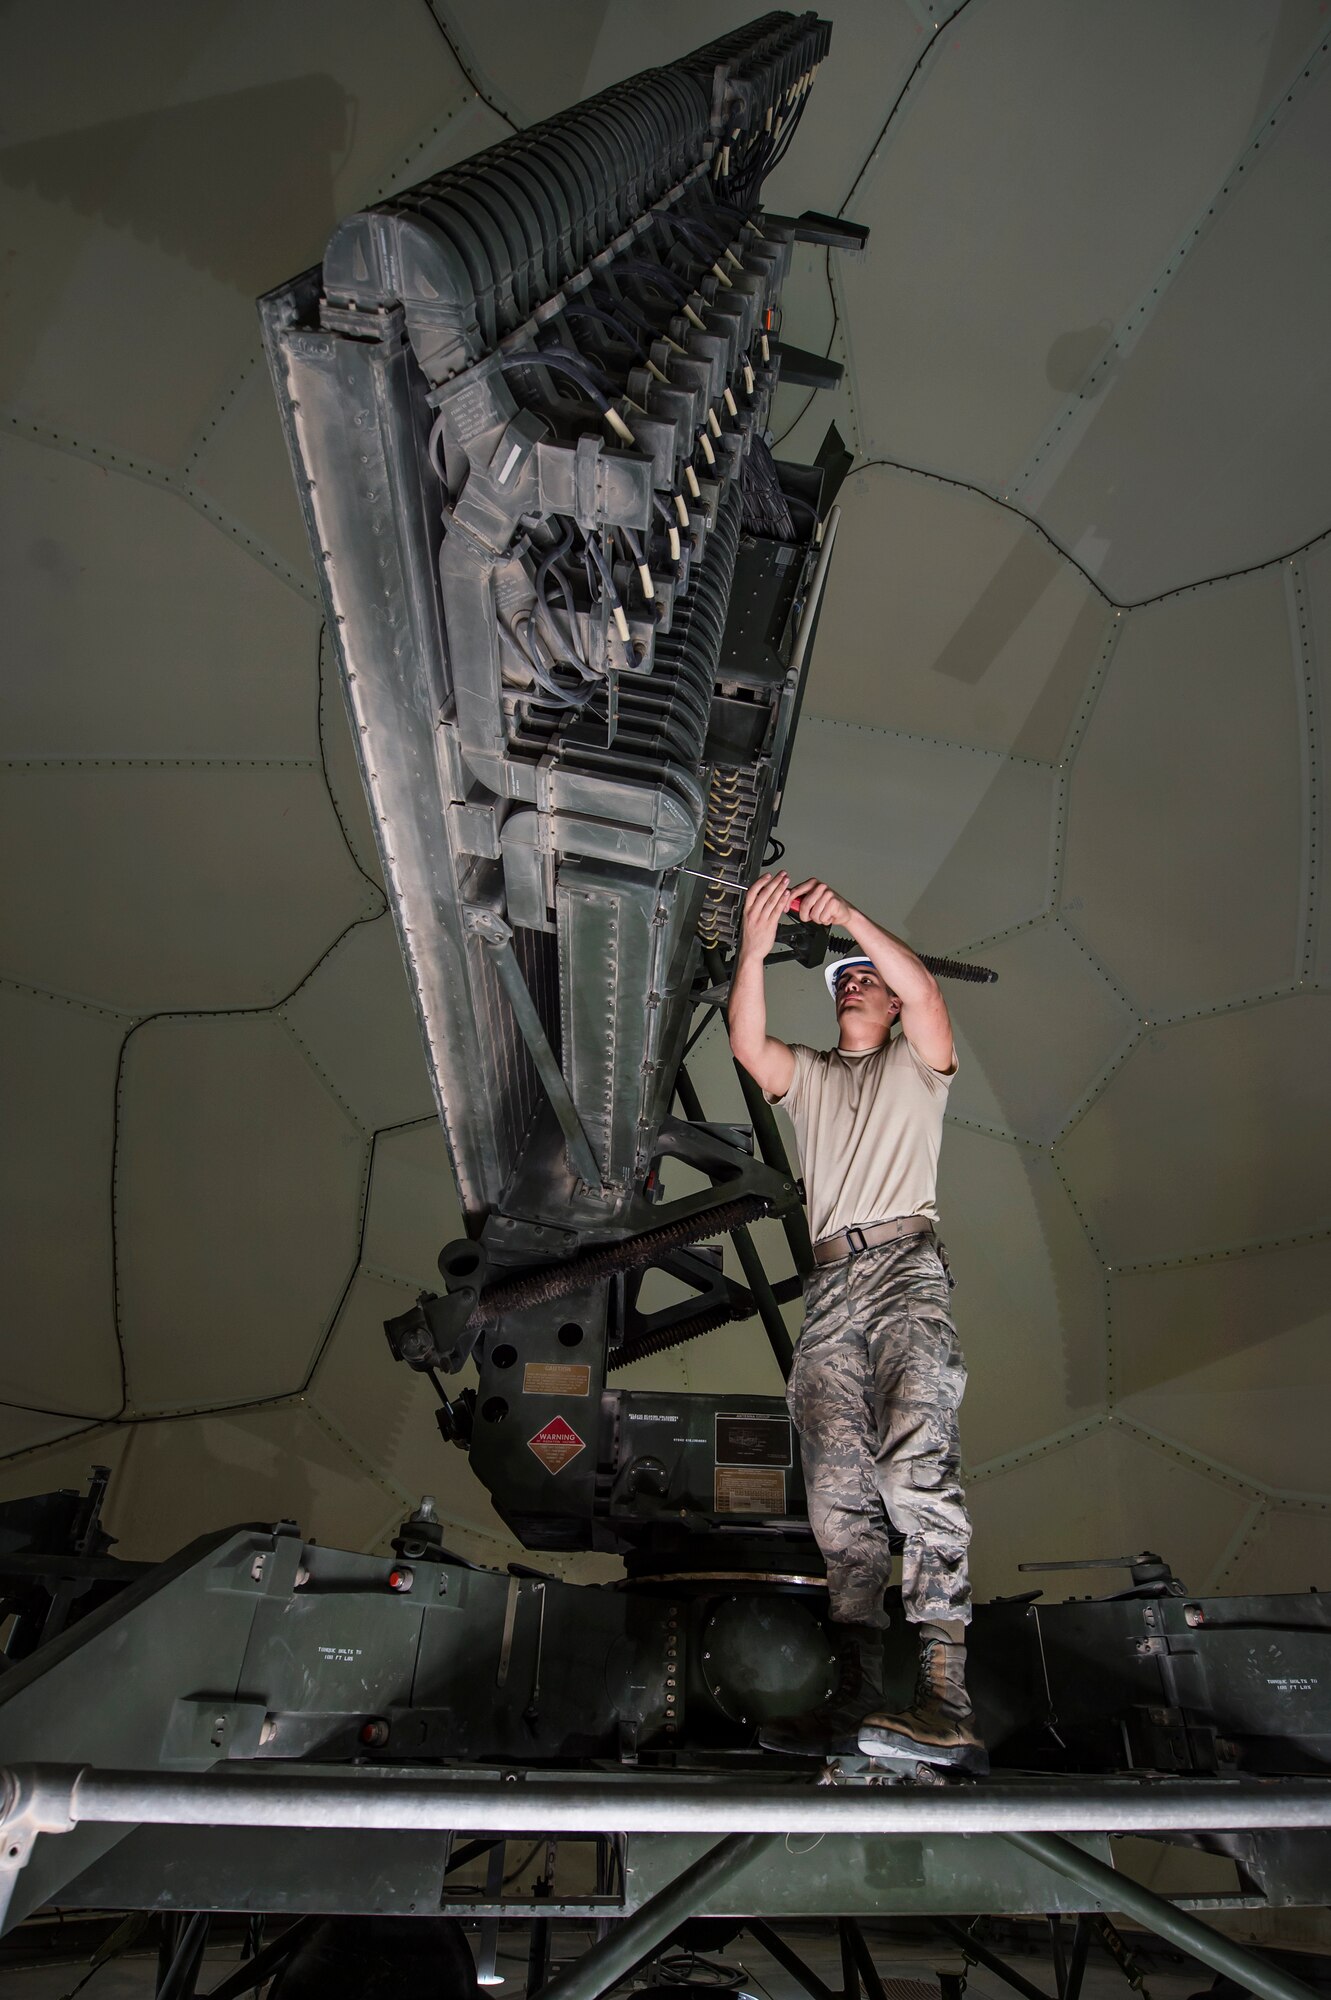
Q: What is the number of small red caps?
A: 3